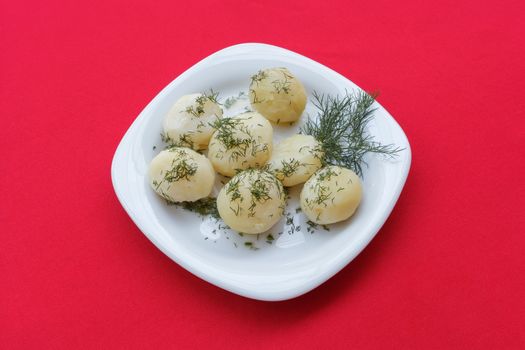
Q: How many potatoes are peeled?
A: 7